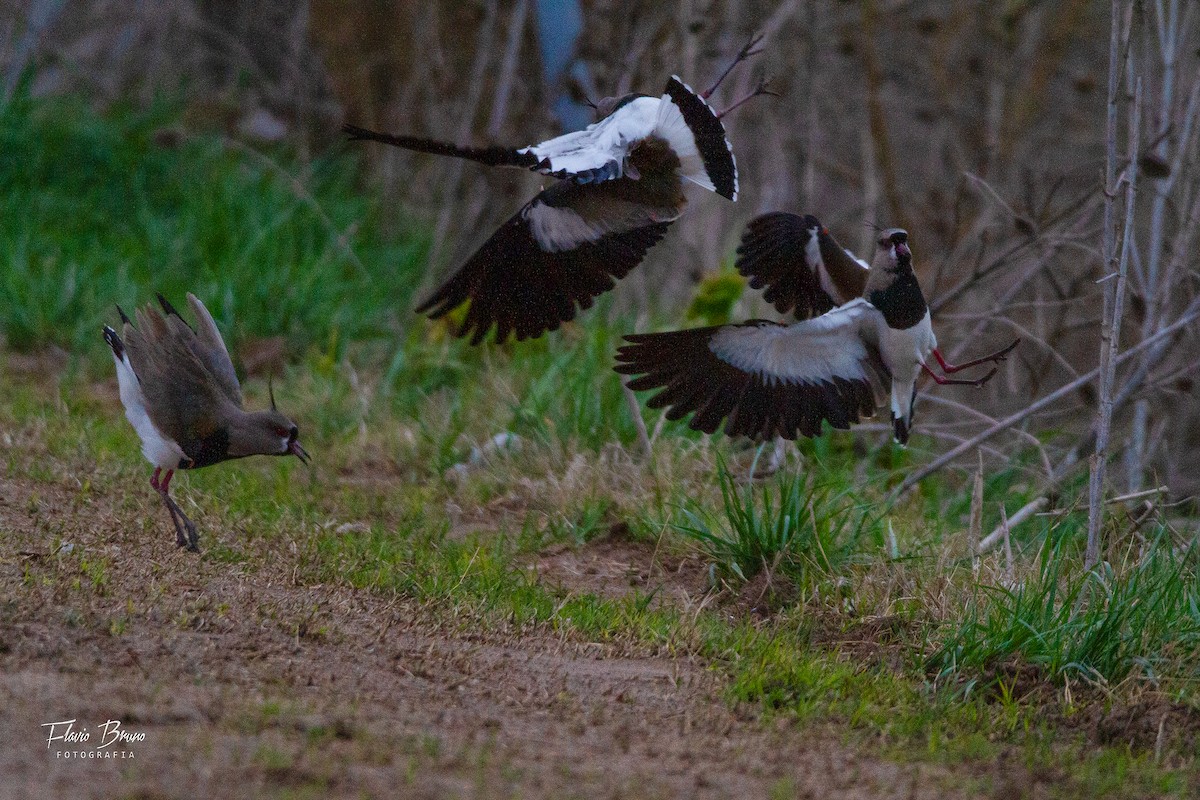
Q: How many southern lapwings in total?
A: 3